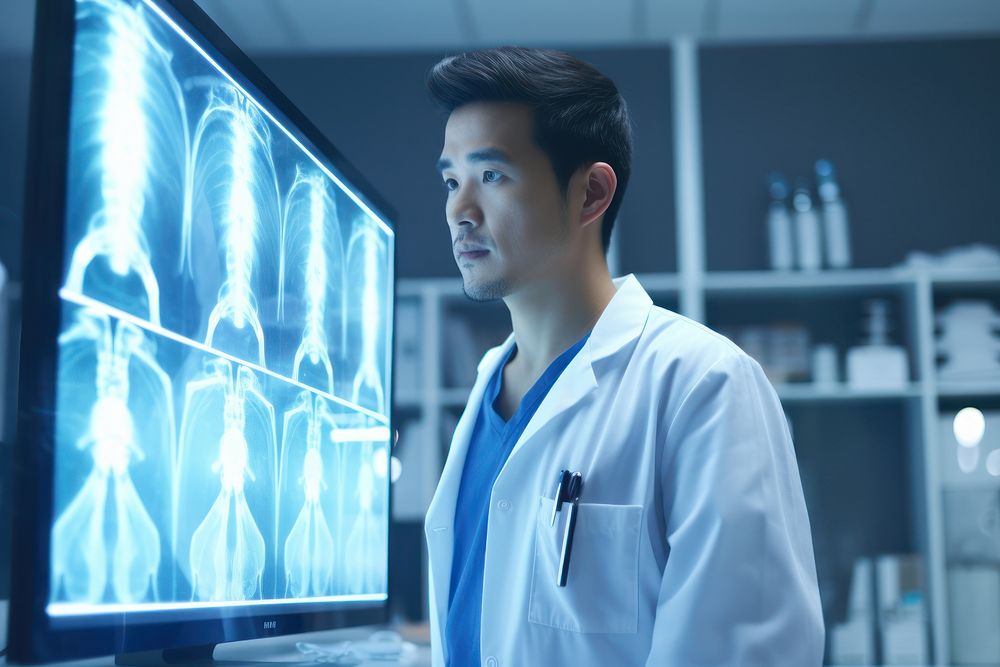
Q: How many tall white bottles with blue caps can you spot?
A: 3